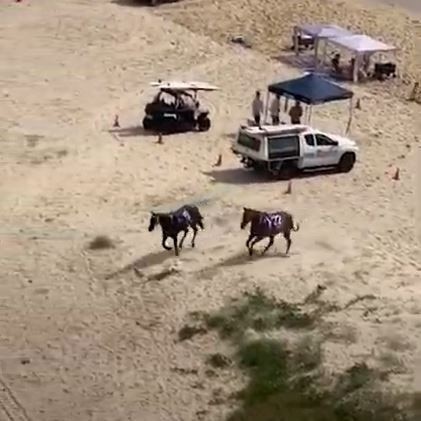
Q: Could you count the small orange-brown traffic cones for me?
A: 6